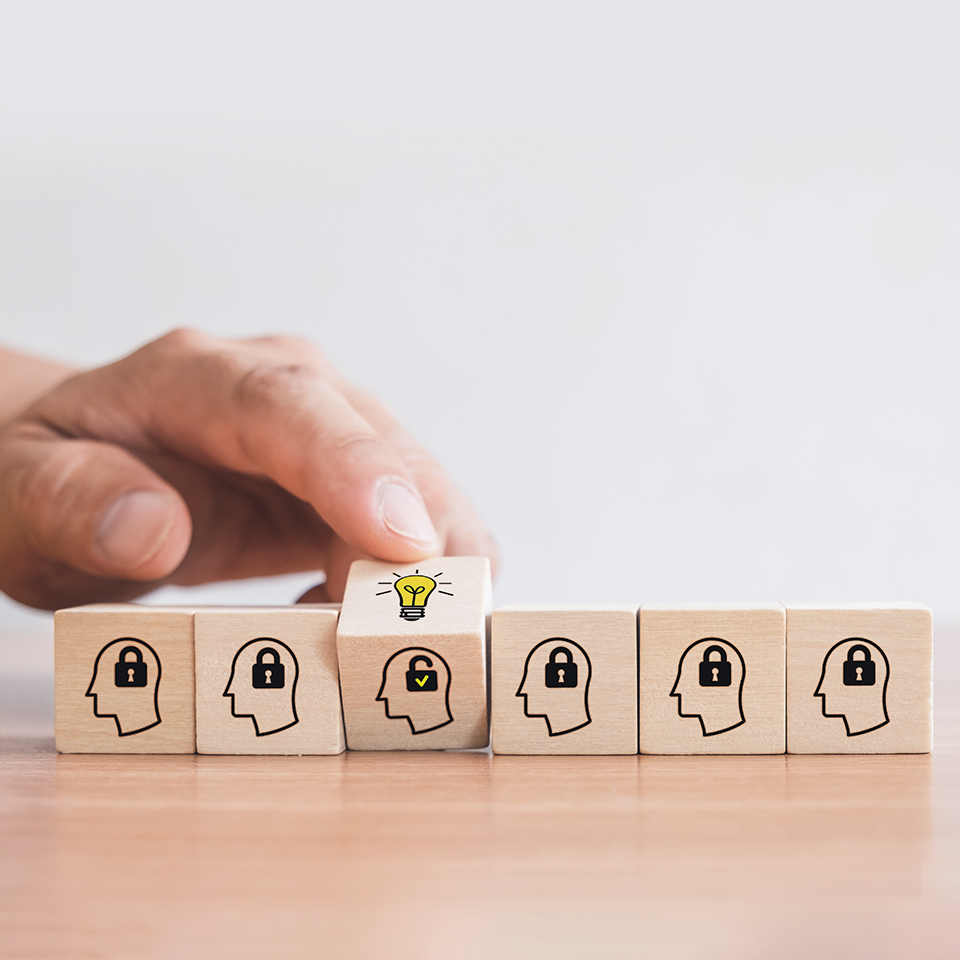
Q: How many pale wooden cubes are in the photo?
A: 6